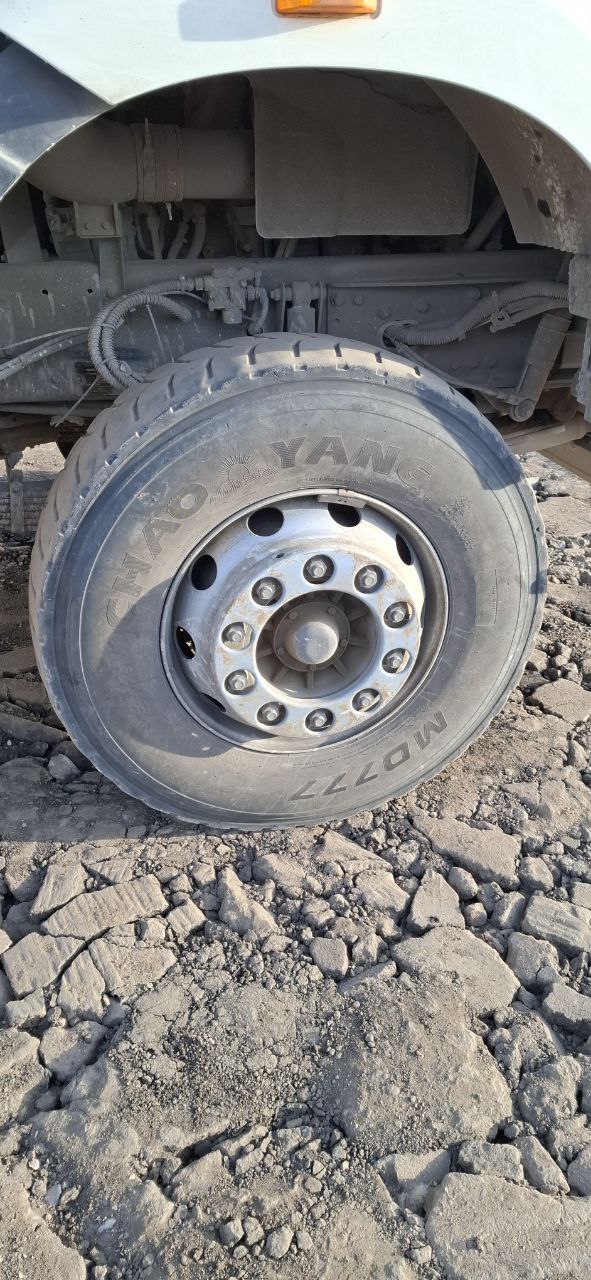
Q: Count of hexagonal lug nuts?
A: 10